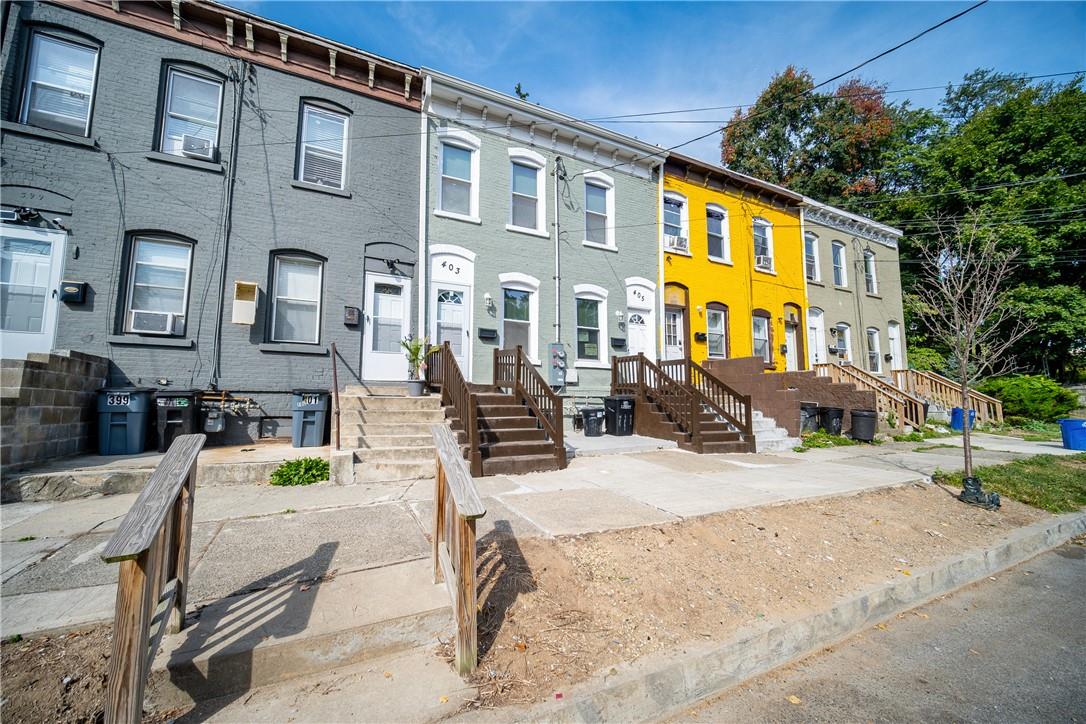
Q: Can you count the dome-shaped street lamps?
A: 0